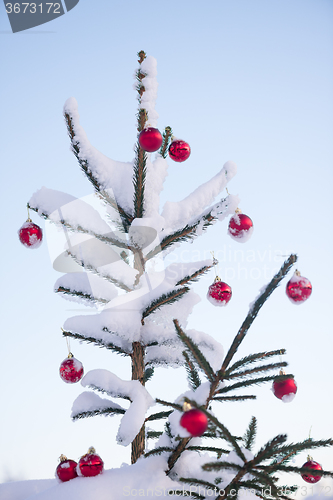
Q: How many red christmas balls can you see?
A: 12